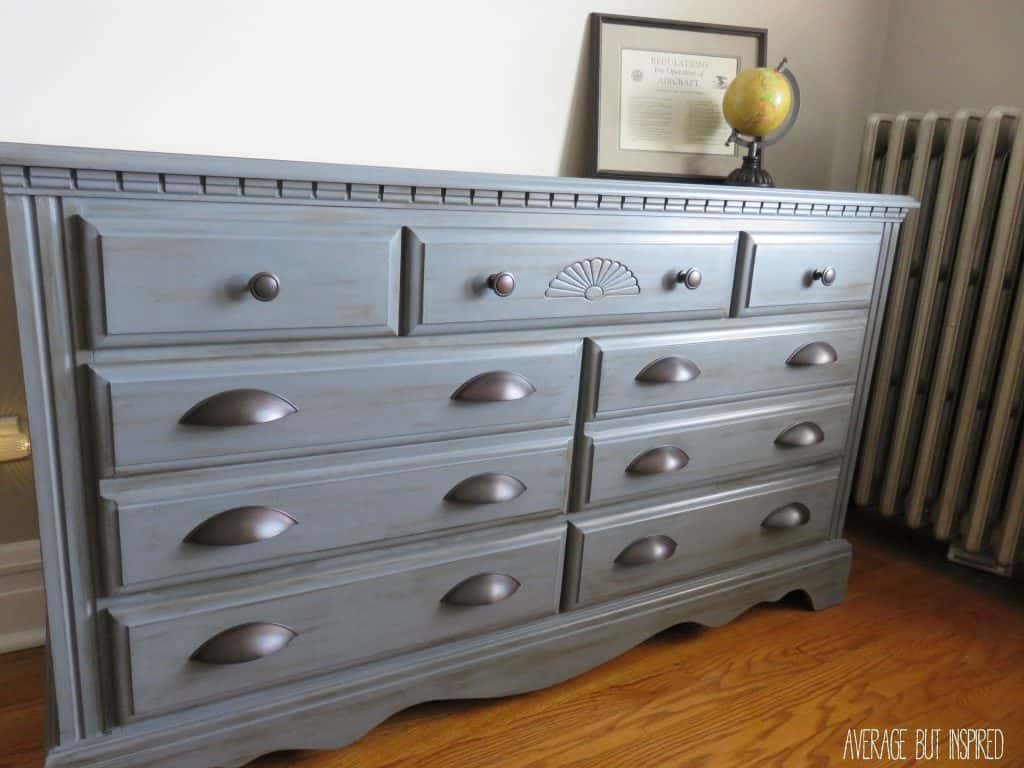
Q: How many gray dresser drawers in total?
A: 9